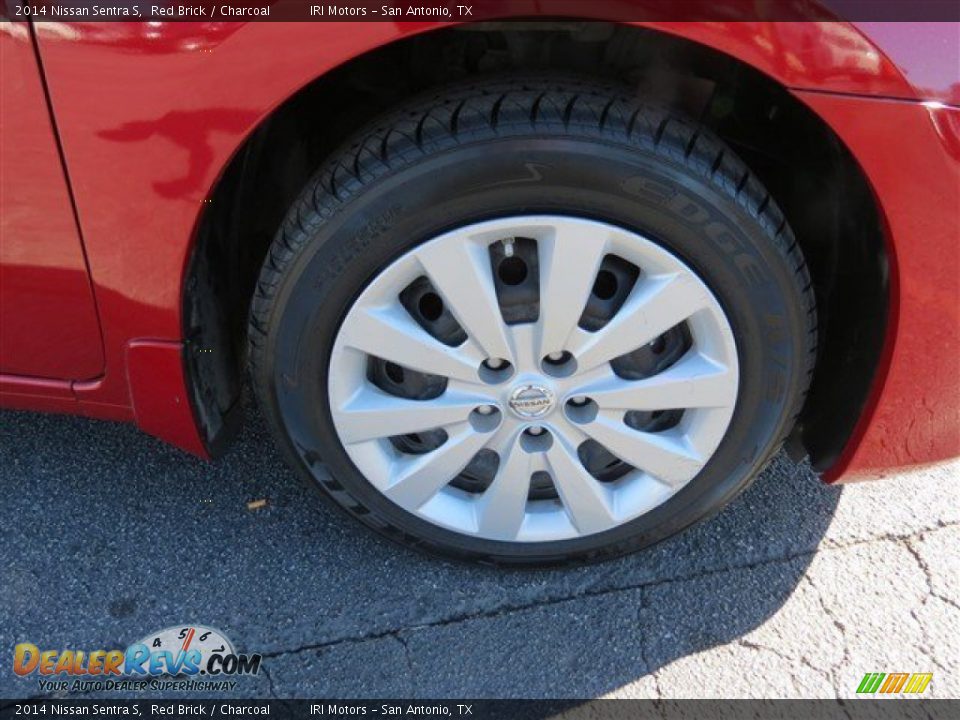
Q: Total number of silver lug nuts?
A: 5